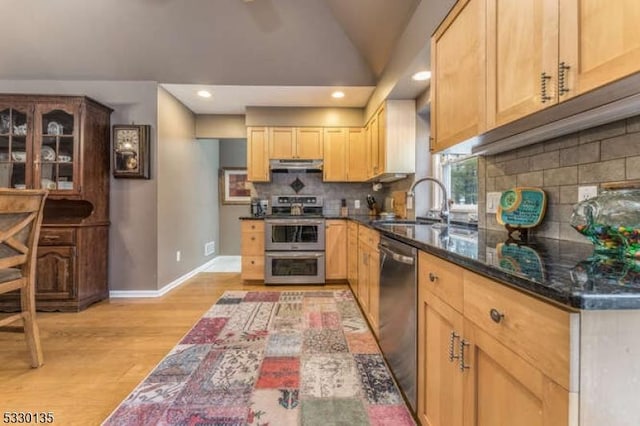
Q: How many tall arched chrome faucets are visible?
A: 1